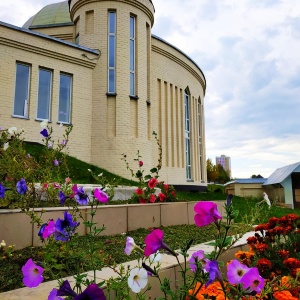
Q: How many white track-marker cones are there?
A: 0